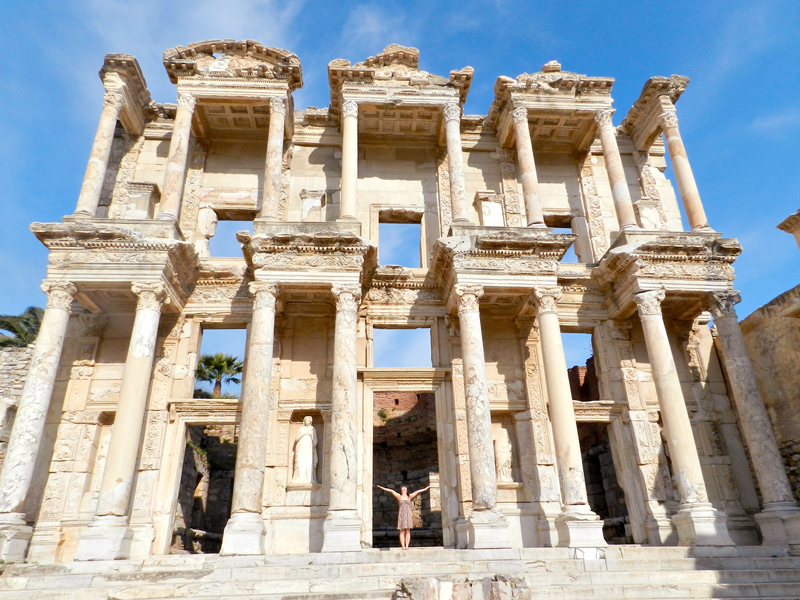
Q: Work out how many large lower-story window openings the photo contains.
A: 3